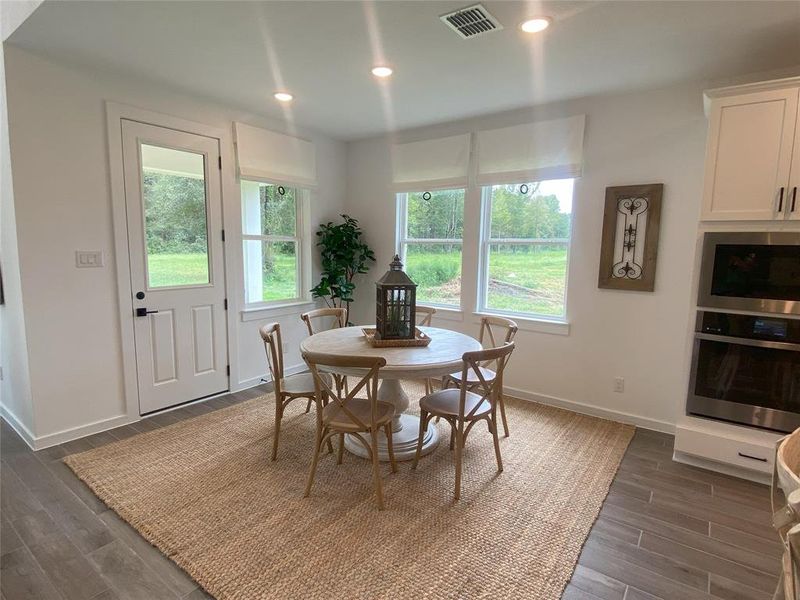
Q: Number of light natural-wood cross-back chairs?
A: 6